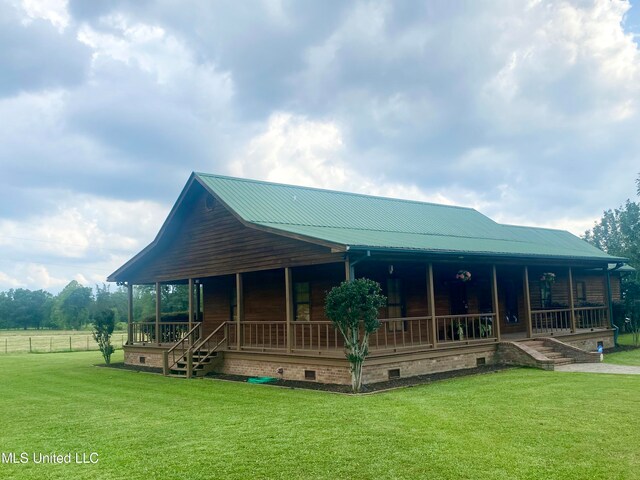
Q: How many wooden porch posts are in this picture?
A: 11